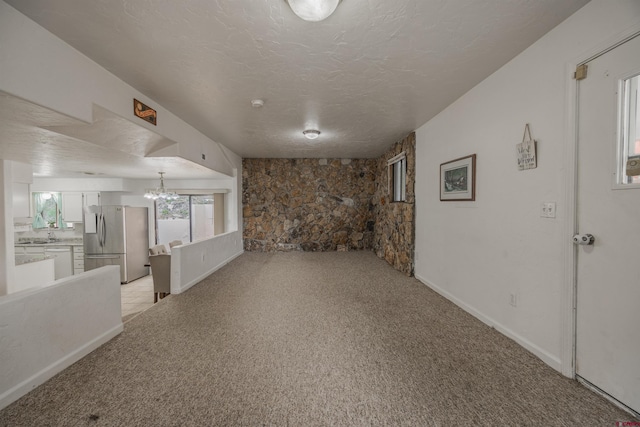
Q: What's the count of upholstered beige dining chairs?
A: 3